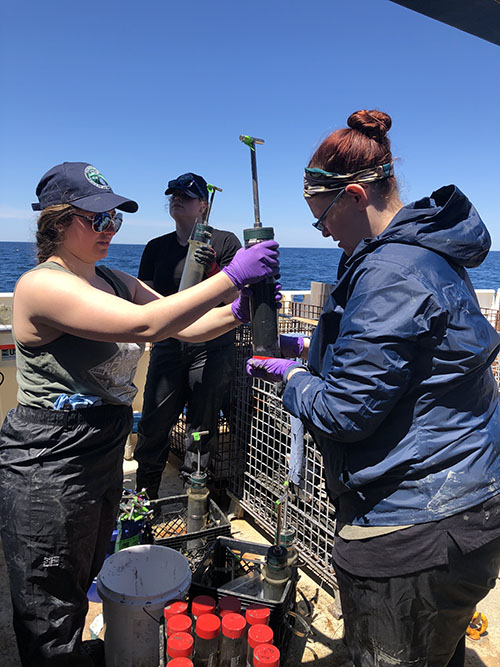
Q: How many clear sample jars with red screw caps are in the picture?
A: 11